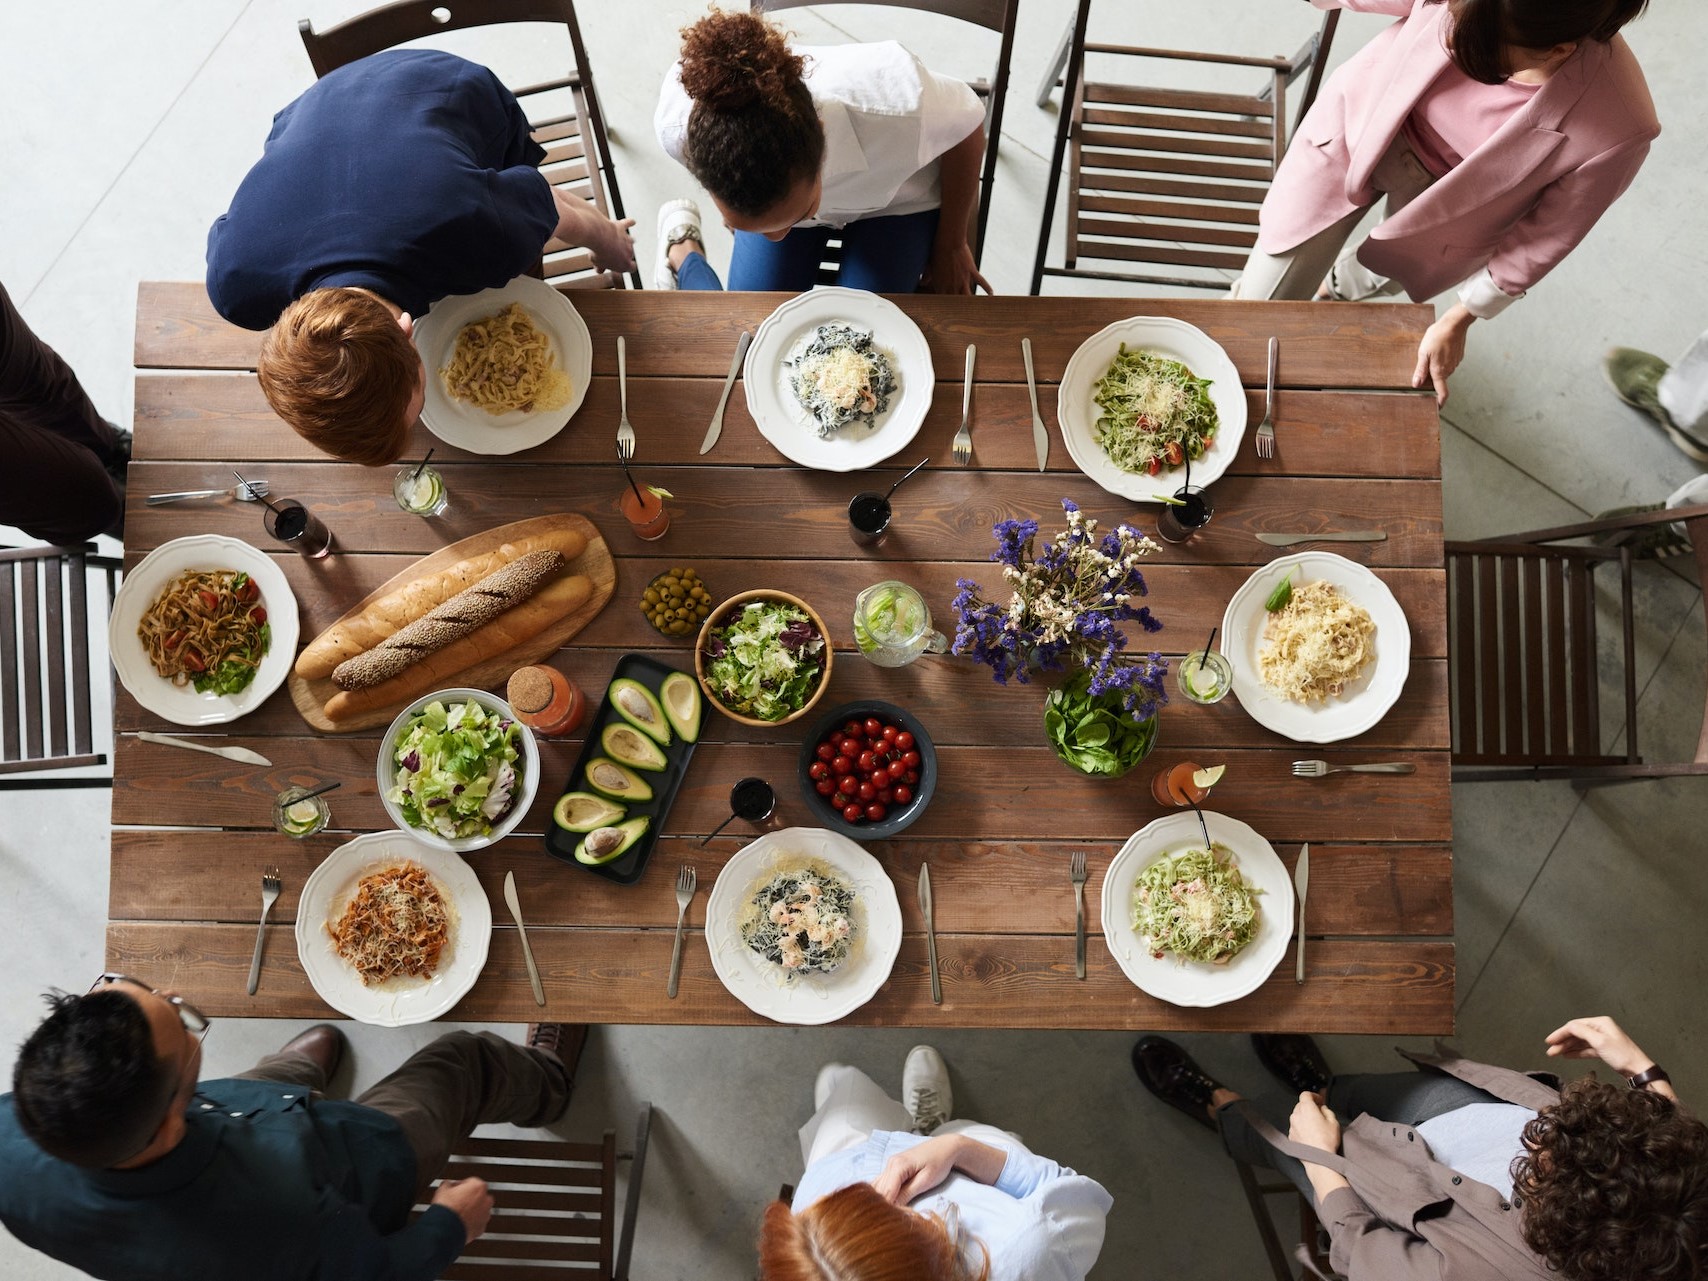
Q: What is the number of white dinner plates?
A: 8